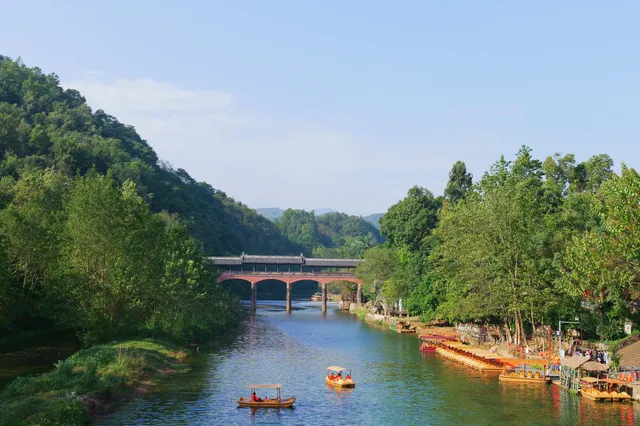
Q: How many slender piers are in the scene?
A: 4